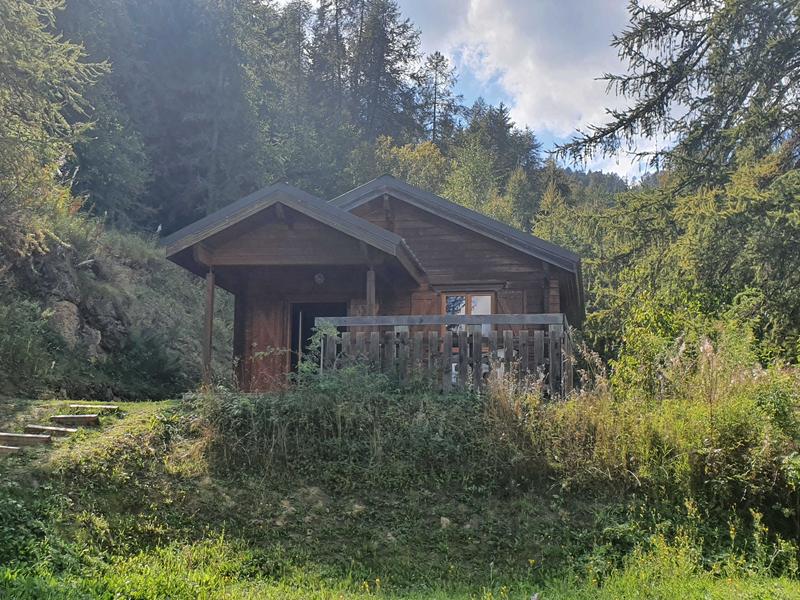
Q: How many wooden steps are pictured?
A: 5